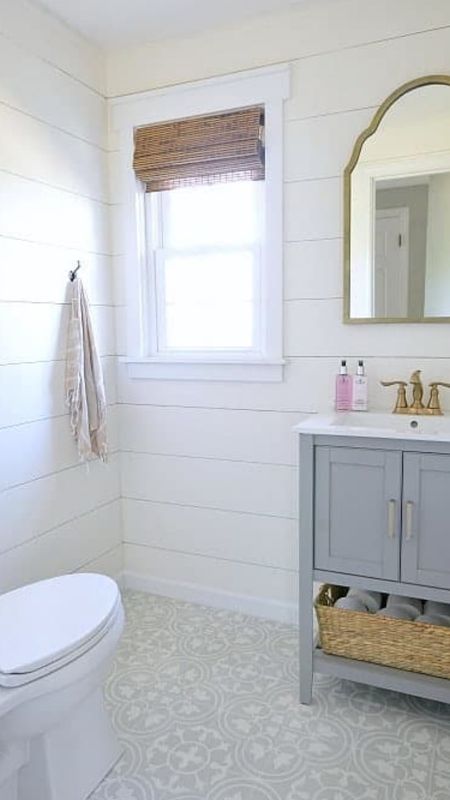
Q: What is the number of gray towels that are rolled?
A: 3